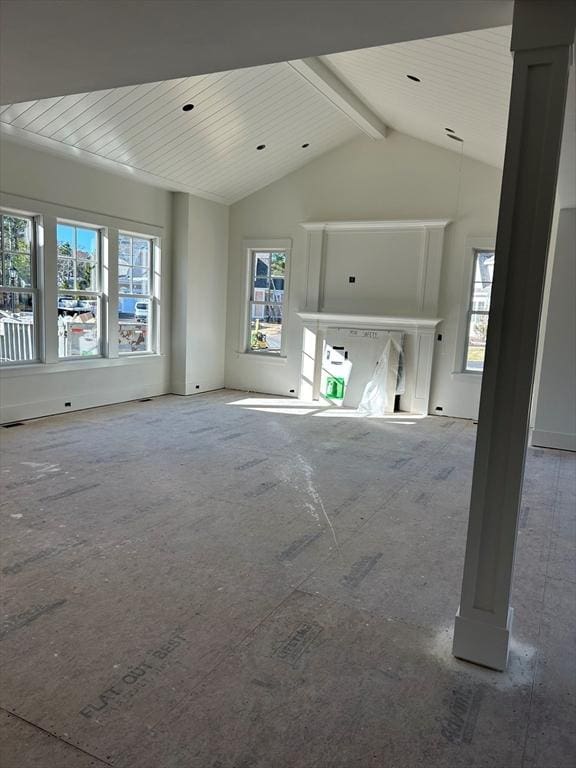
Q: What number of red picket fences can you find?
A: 0